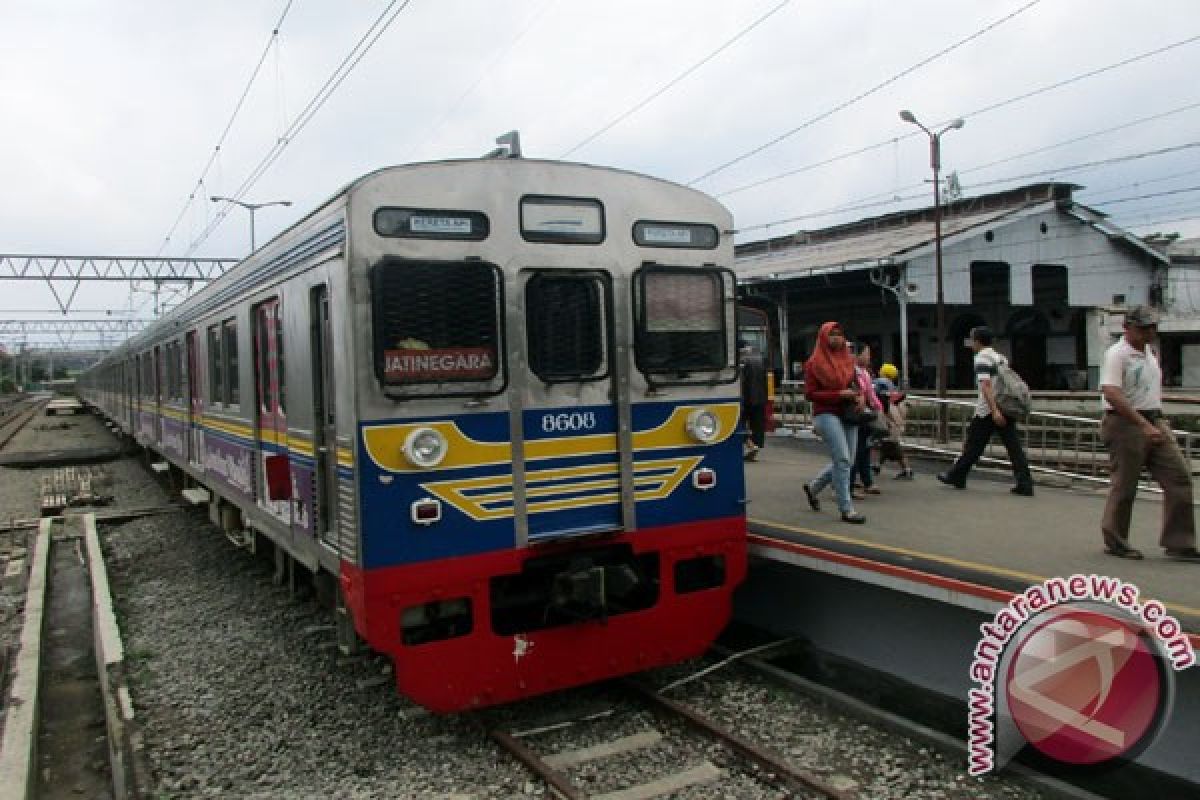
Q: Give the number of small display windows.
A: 3